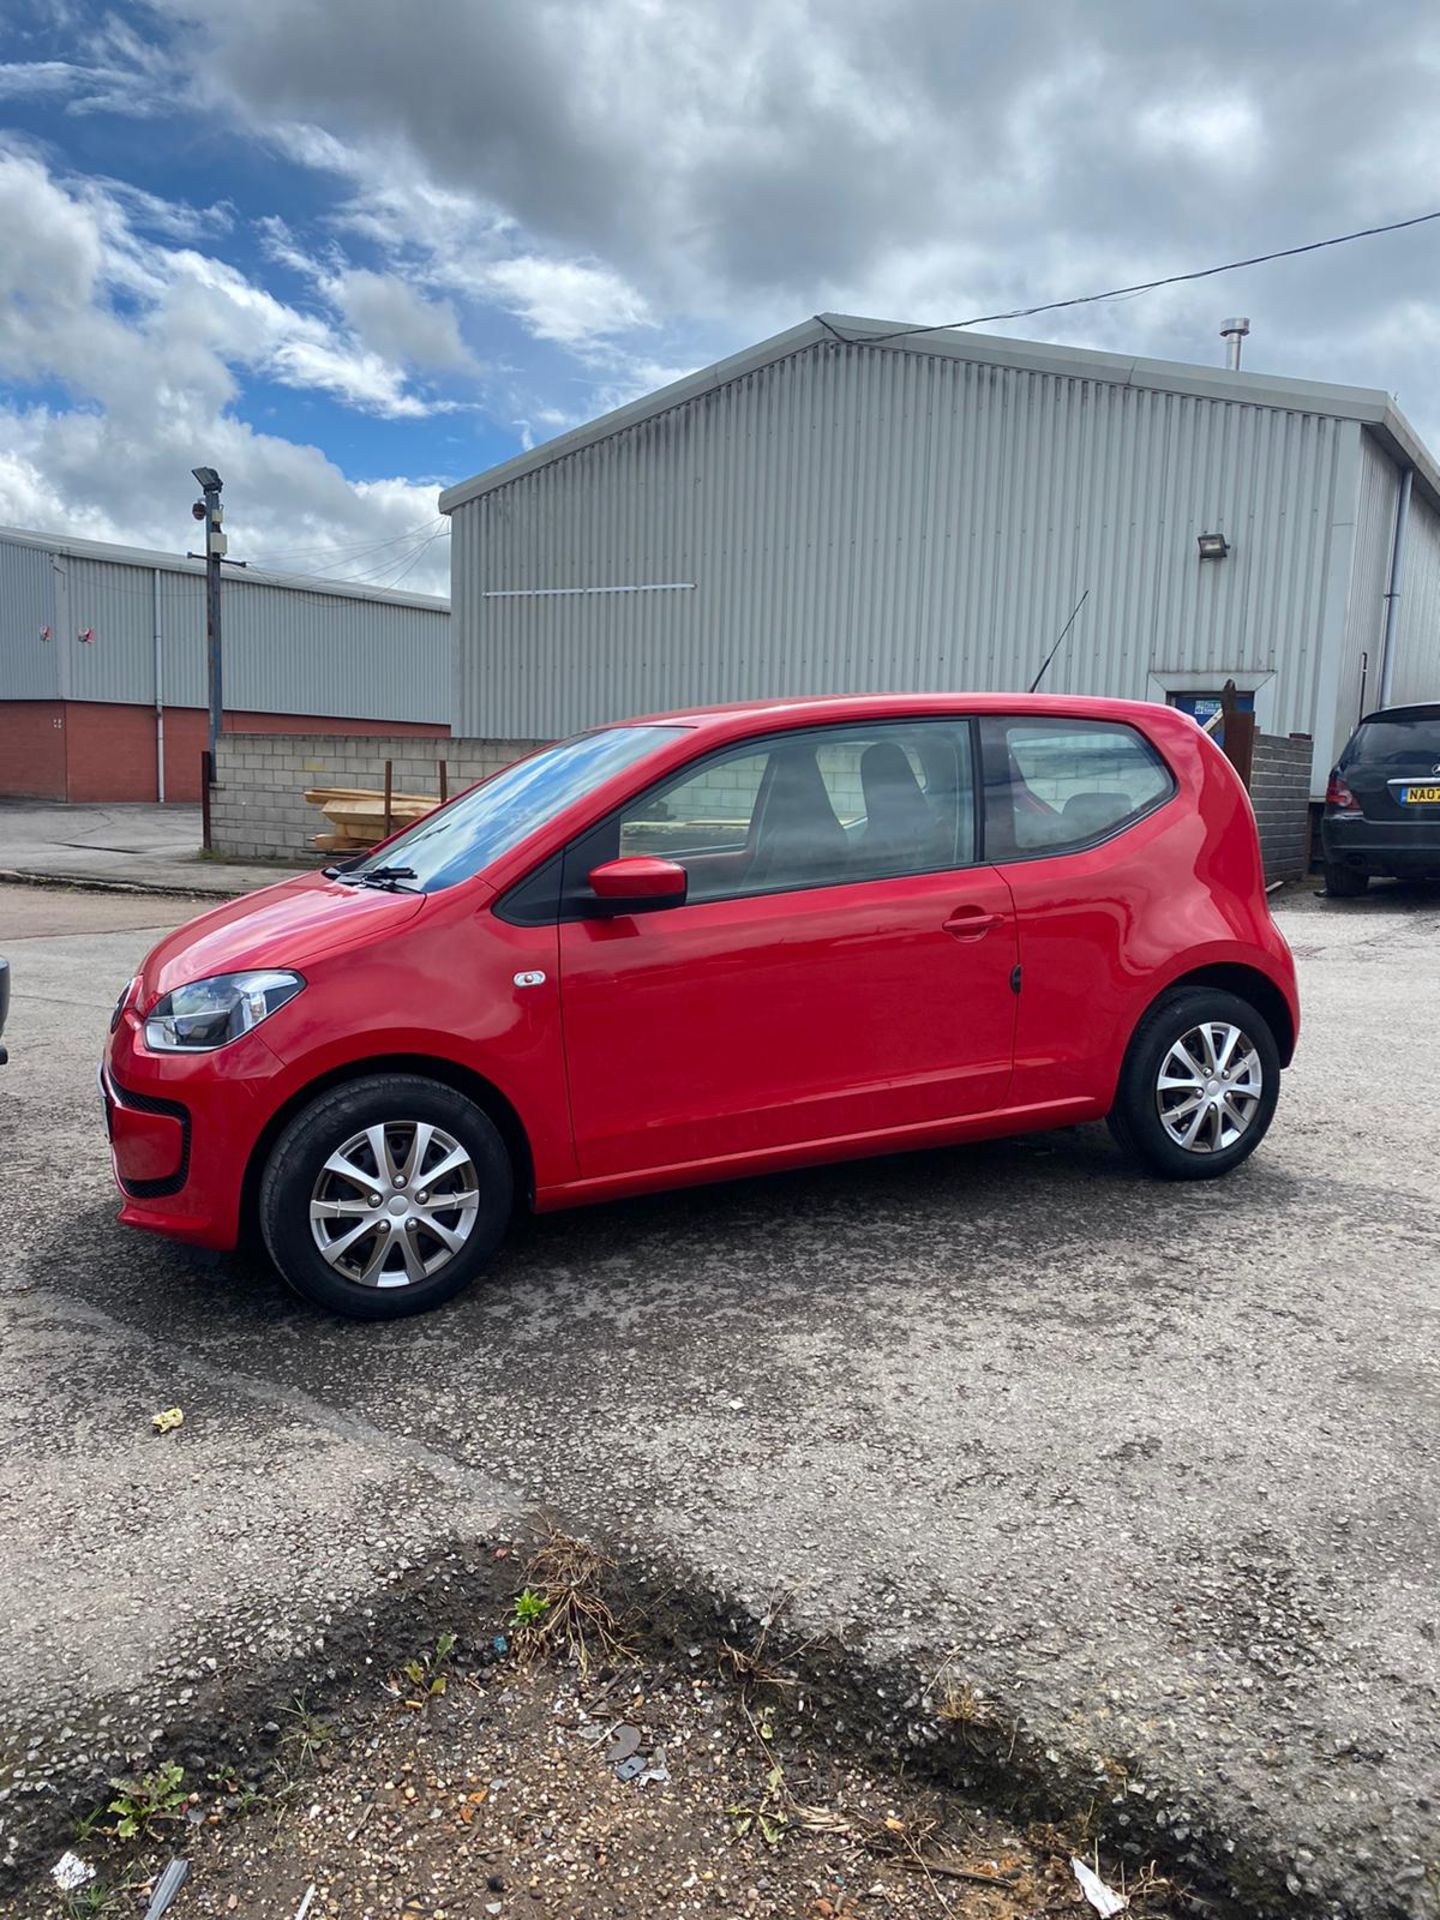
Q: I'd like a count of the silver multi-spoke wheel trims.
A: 2